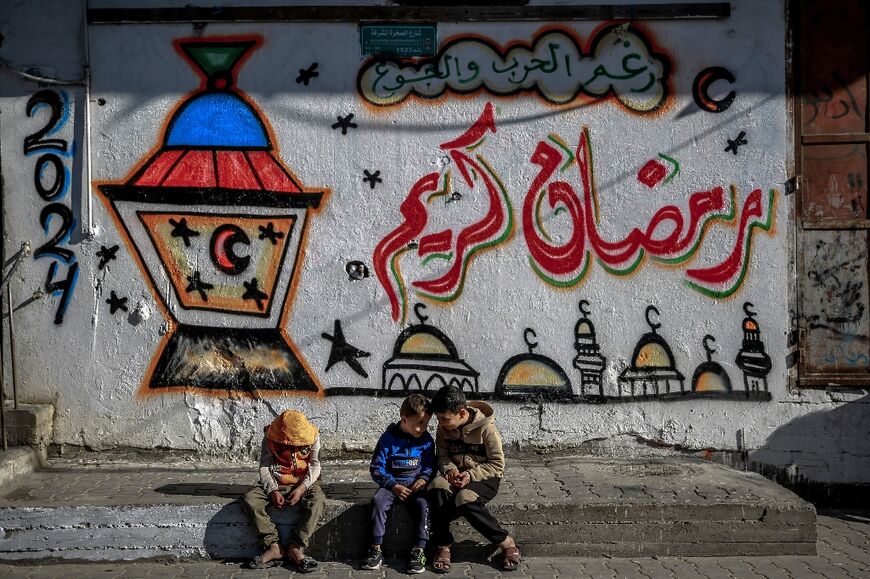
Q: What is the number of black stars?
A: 11